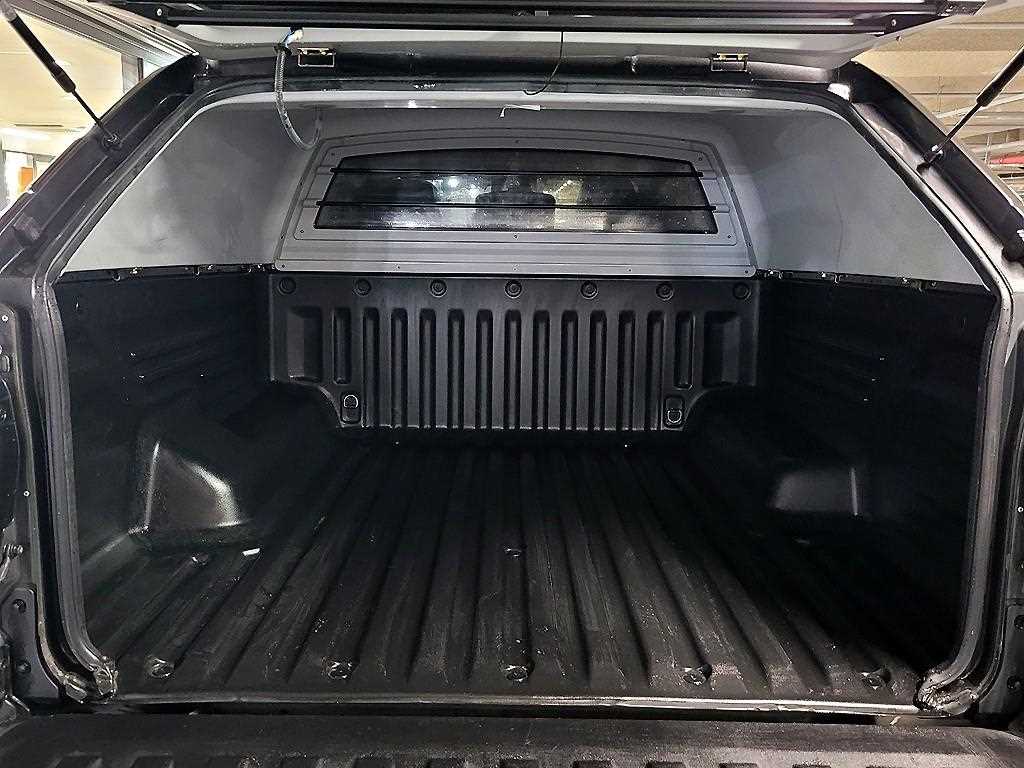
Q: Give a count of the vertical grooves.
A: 13